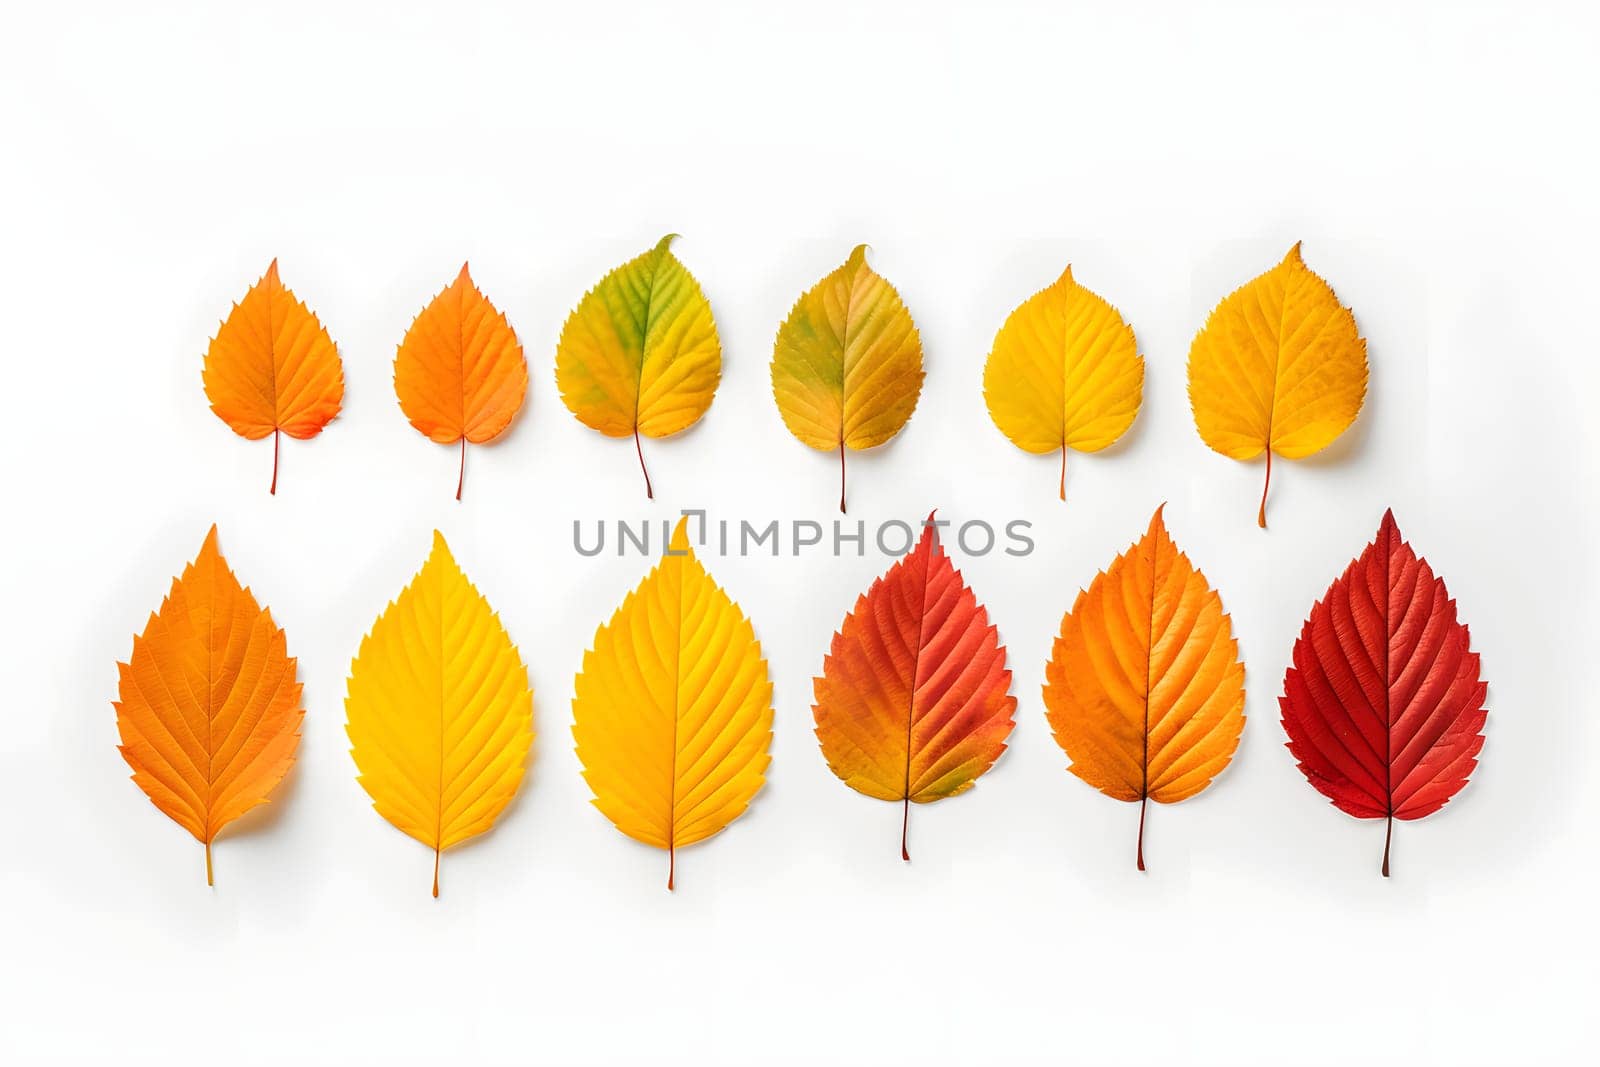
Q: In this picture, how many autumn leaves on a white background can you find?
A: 12